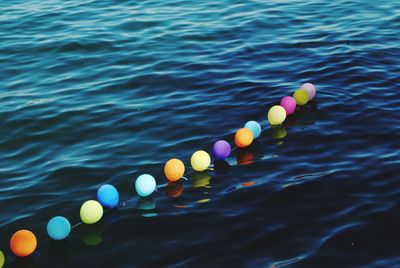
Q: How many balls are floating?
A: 15